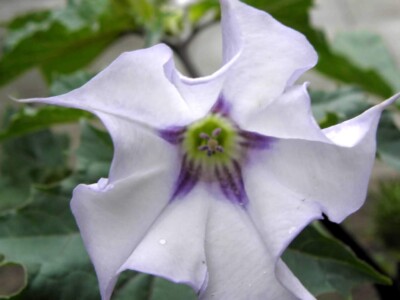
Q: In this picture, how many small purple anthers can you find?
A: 5